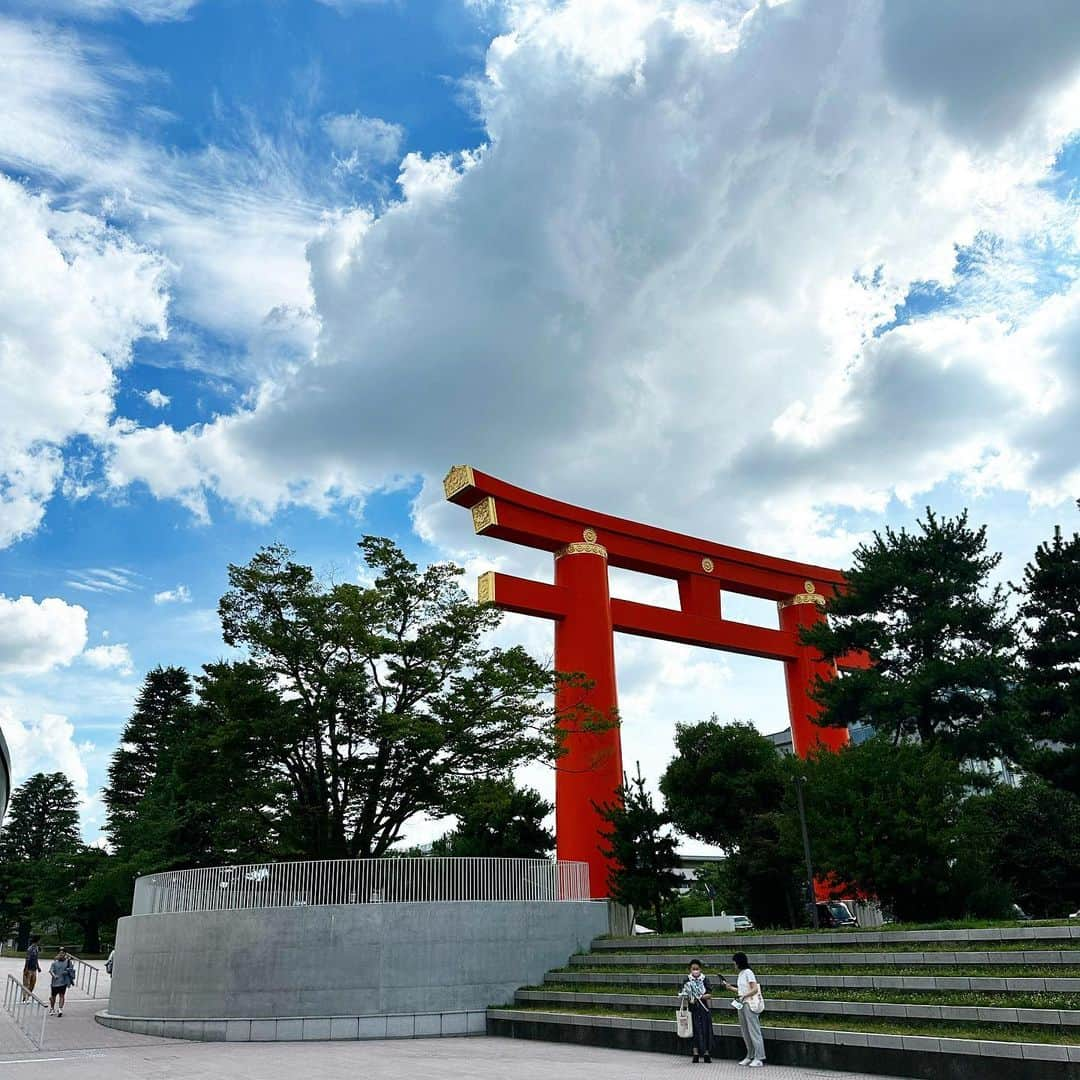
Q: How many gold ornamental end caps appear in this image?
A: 3